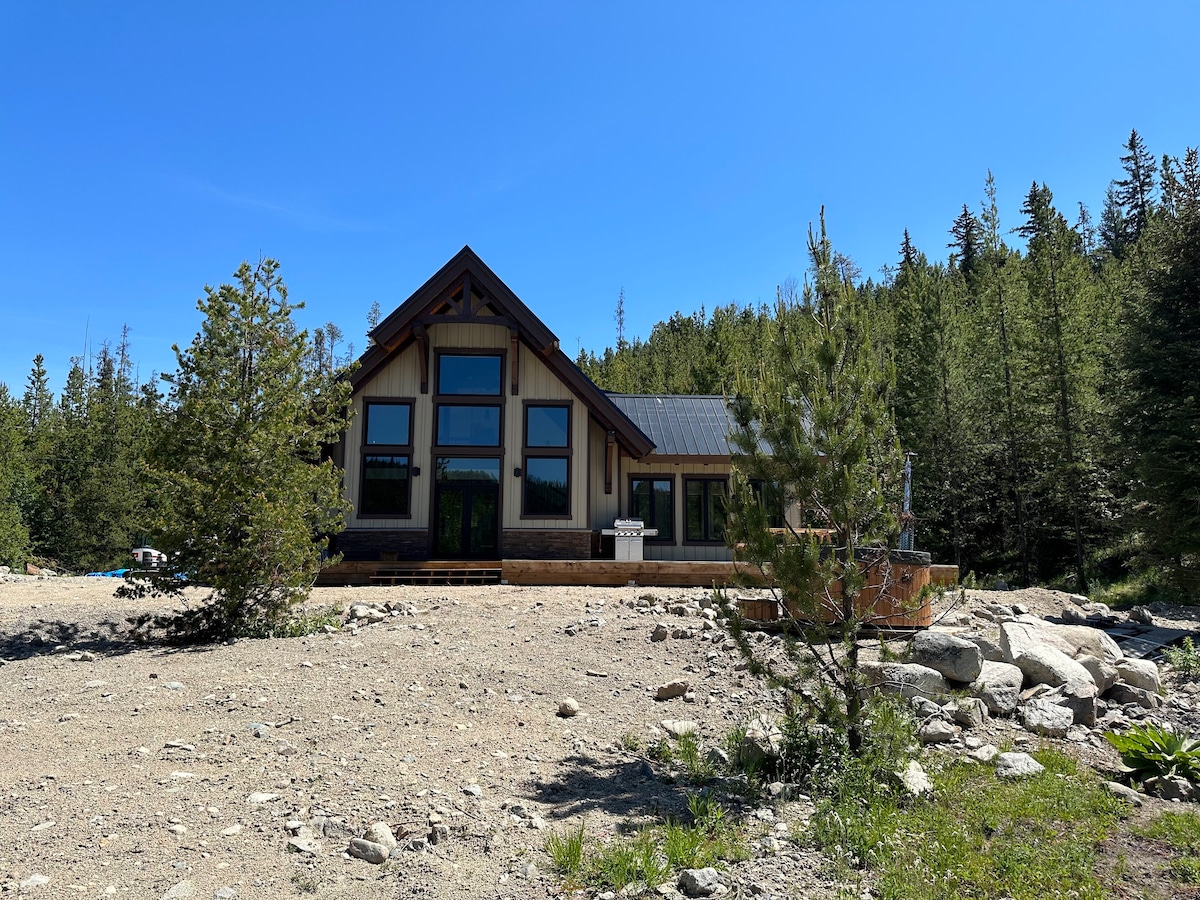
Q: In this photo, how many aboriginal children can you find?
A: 0